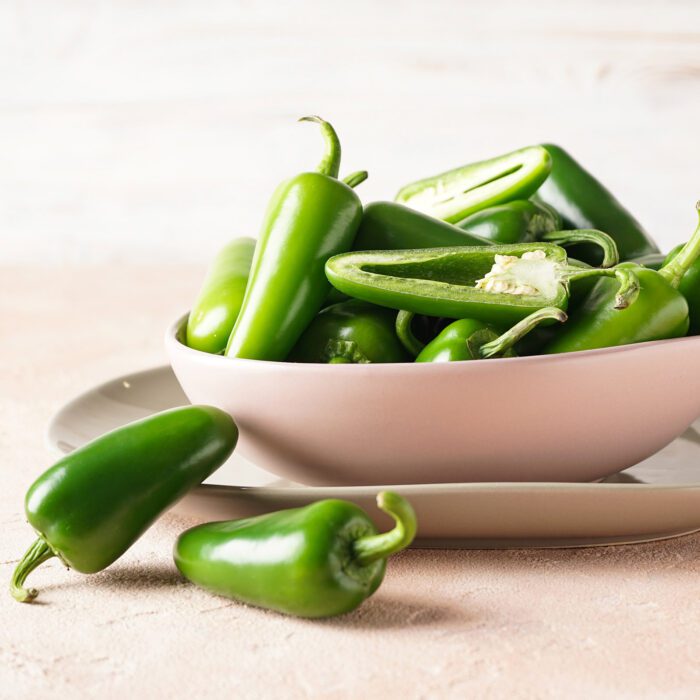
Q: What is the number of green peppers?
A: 13